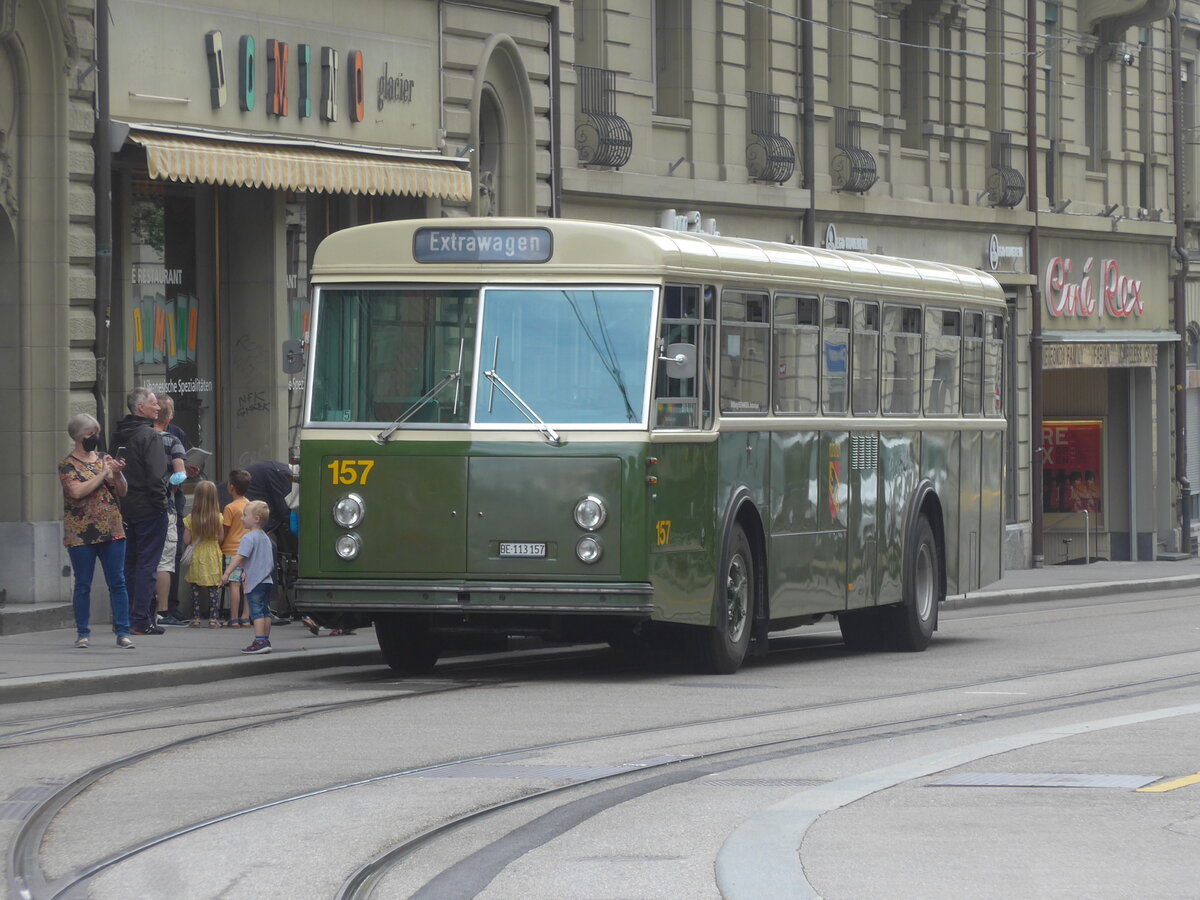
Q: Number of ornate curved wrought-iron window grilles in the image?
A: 4